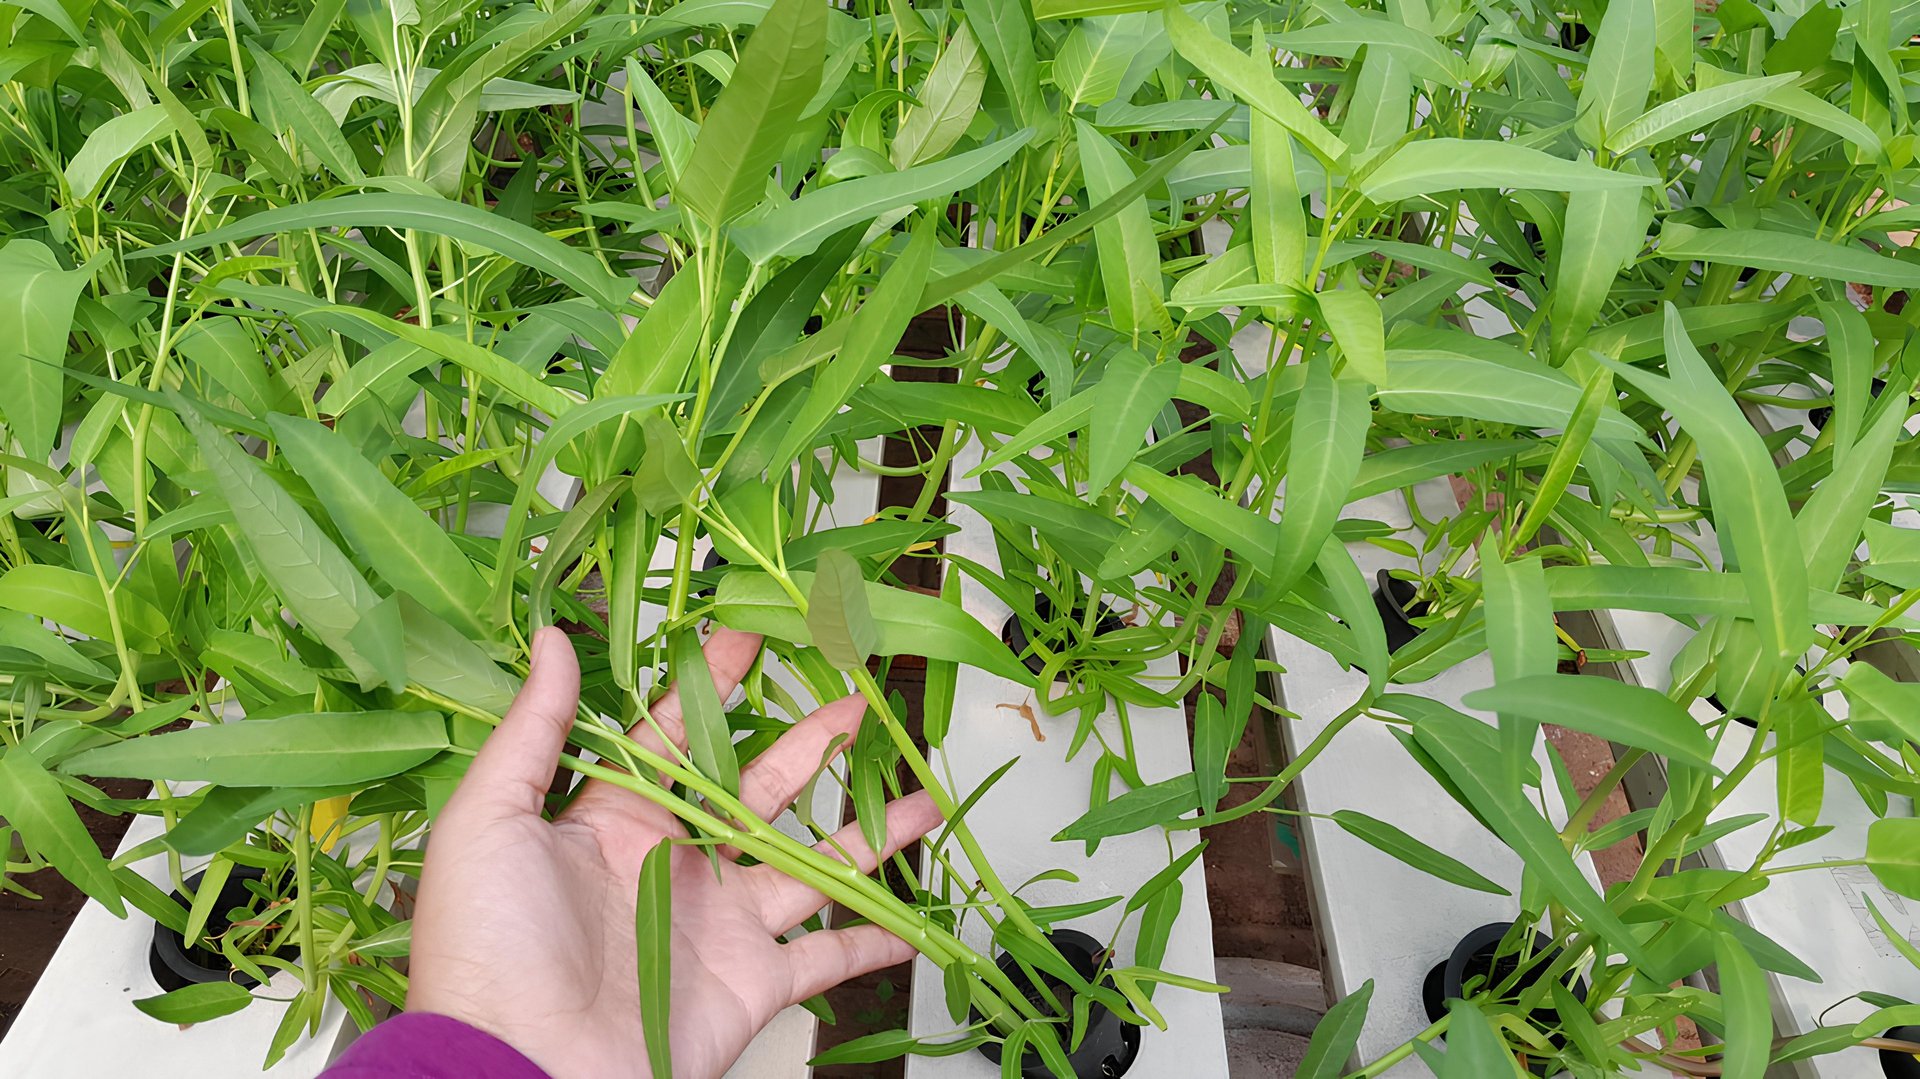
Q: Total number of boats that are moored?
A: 0